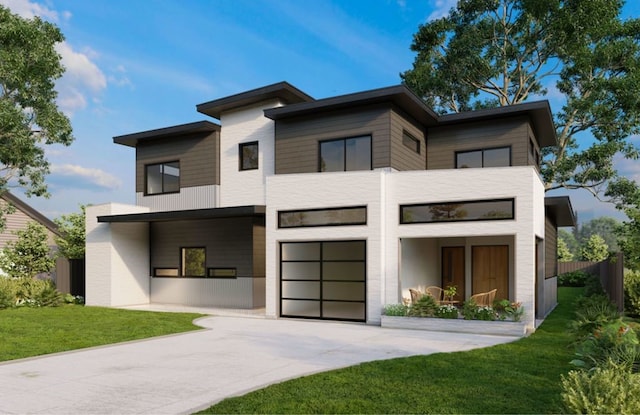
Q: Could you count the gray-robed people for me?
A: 0